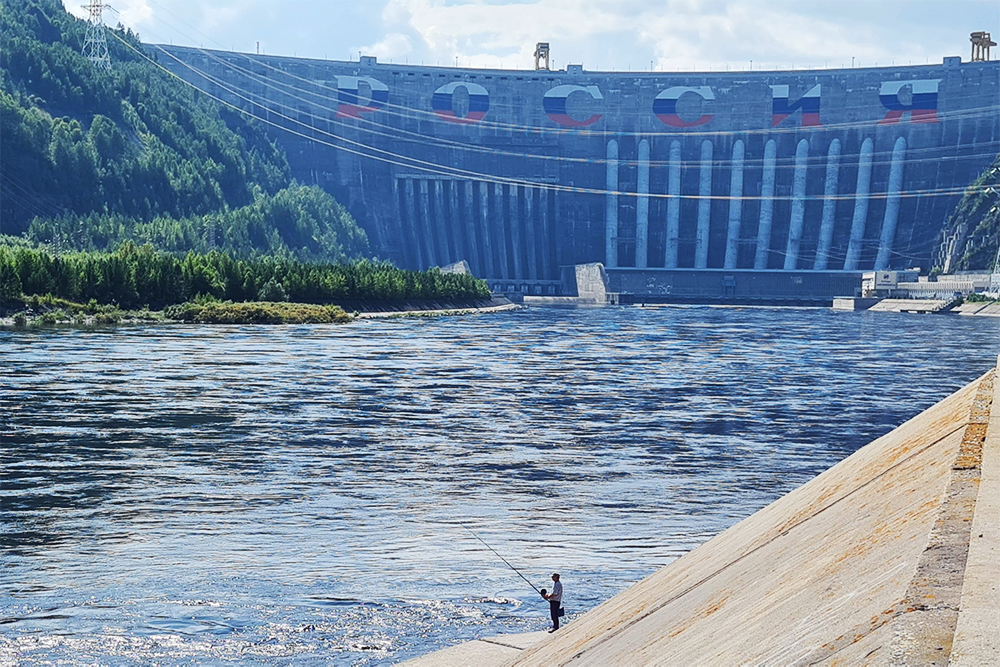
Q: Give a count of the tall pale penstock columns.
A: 10